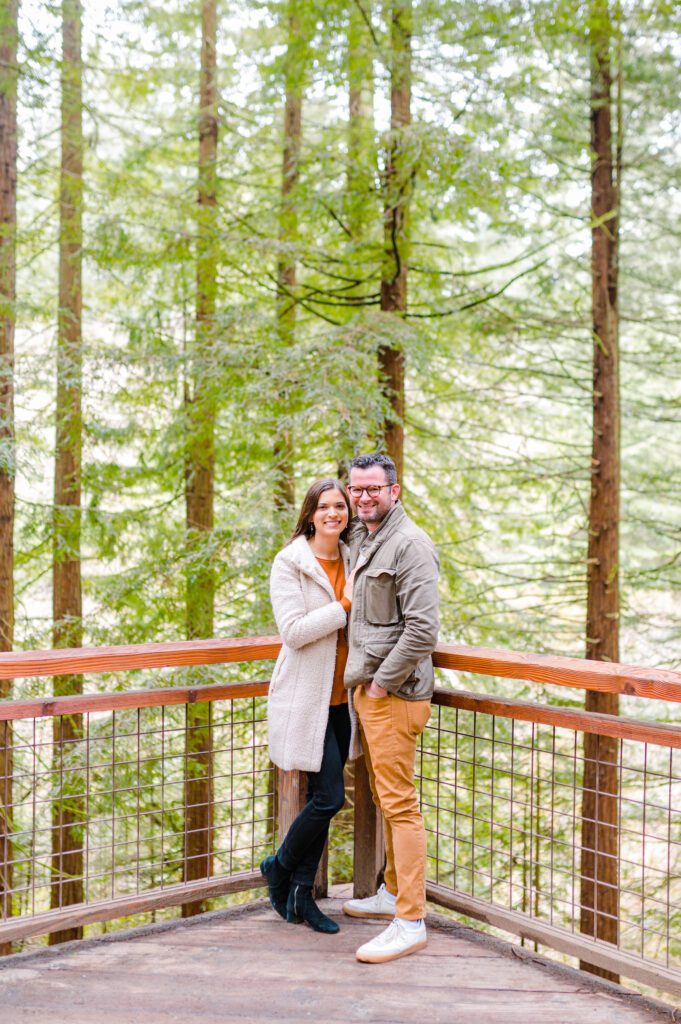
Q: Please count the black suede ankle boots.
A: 2